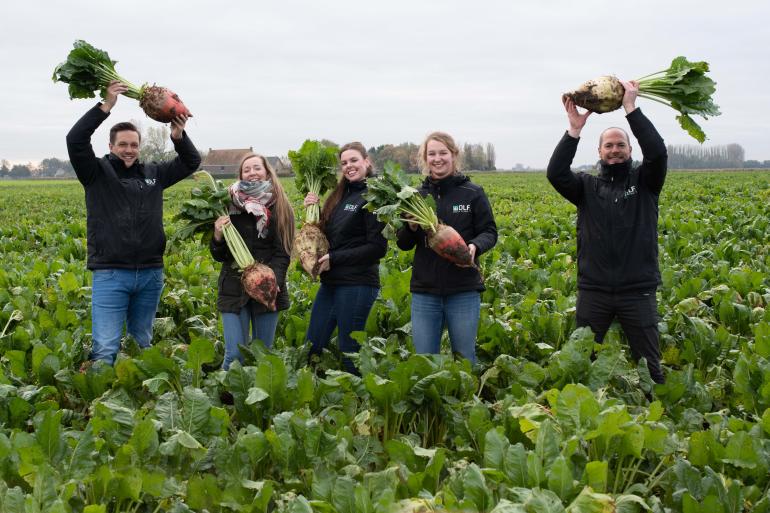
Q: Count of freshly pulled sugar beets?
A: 5